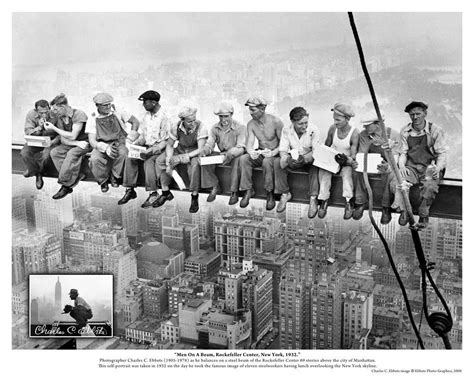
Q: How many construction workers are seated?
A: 11